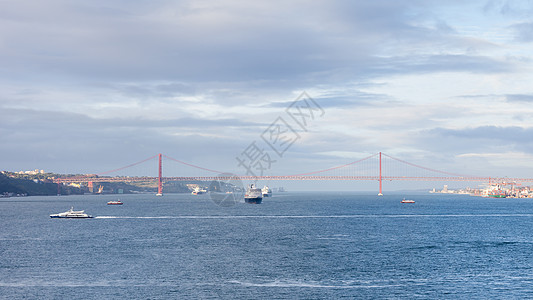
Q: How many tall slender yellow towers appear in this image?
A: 0